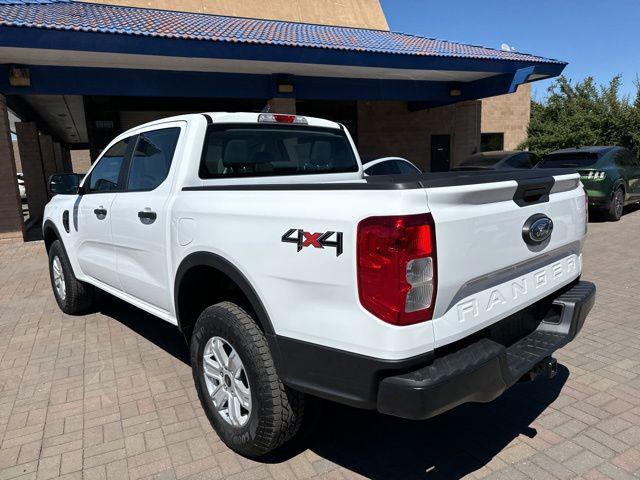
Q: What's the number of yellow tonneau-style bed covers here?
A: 0